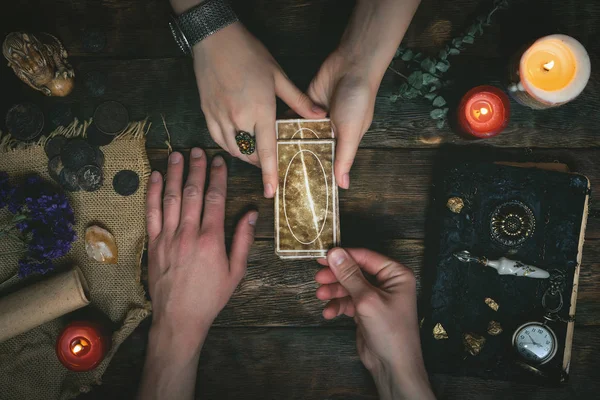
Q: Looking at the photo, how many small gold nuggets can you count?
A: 5